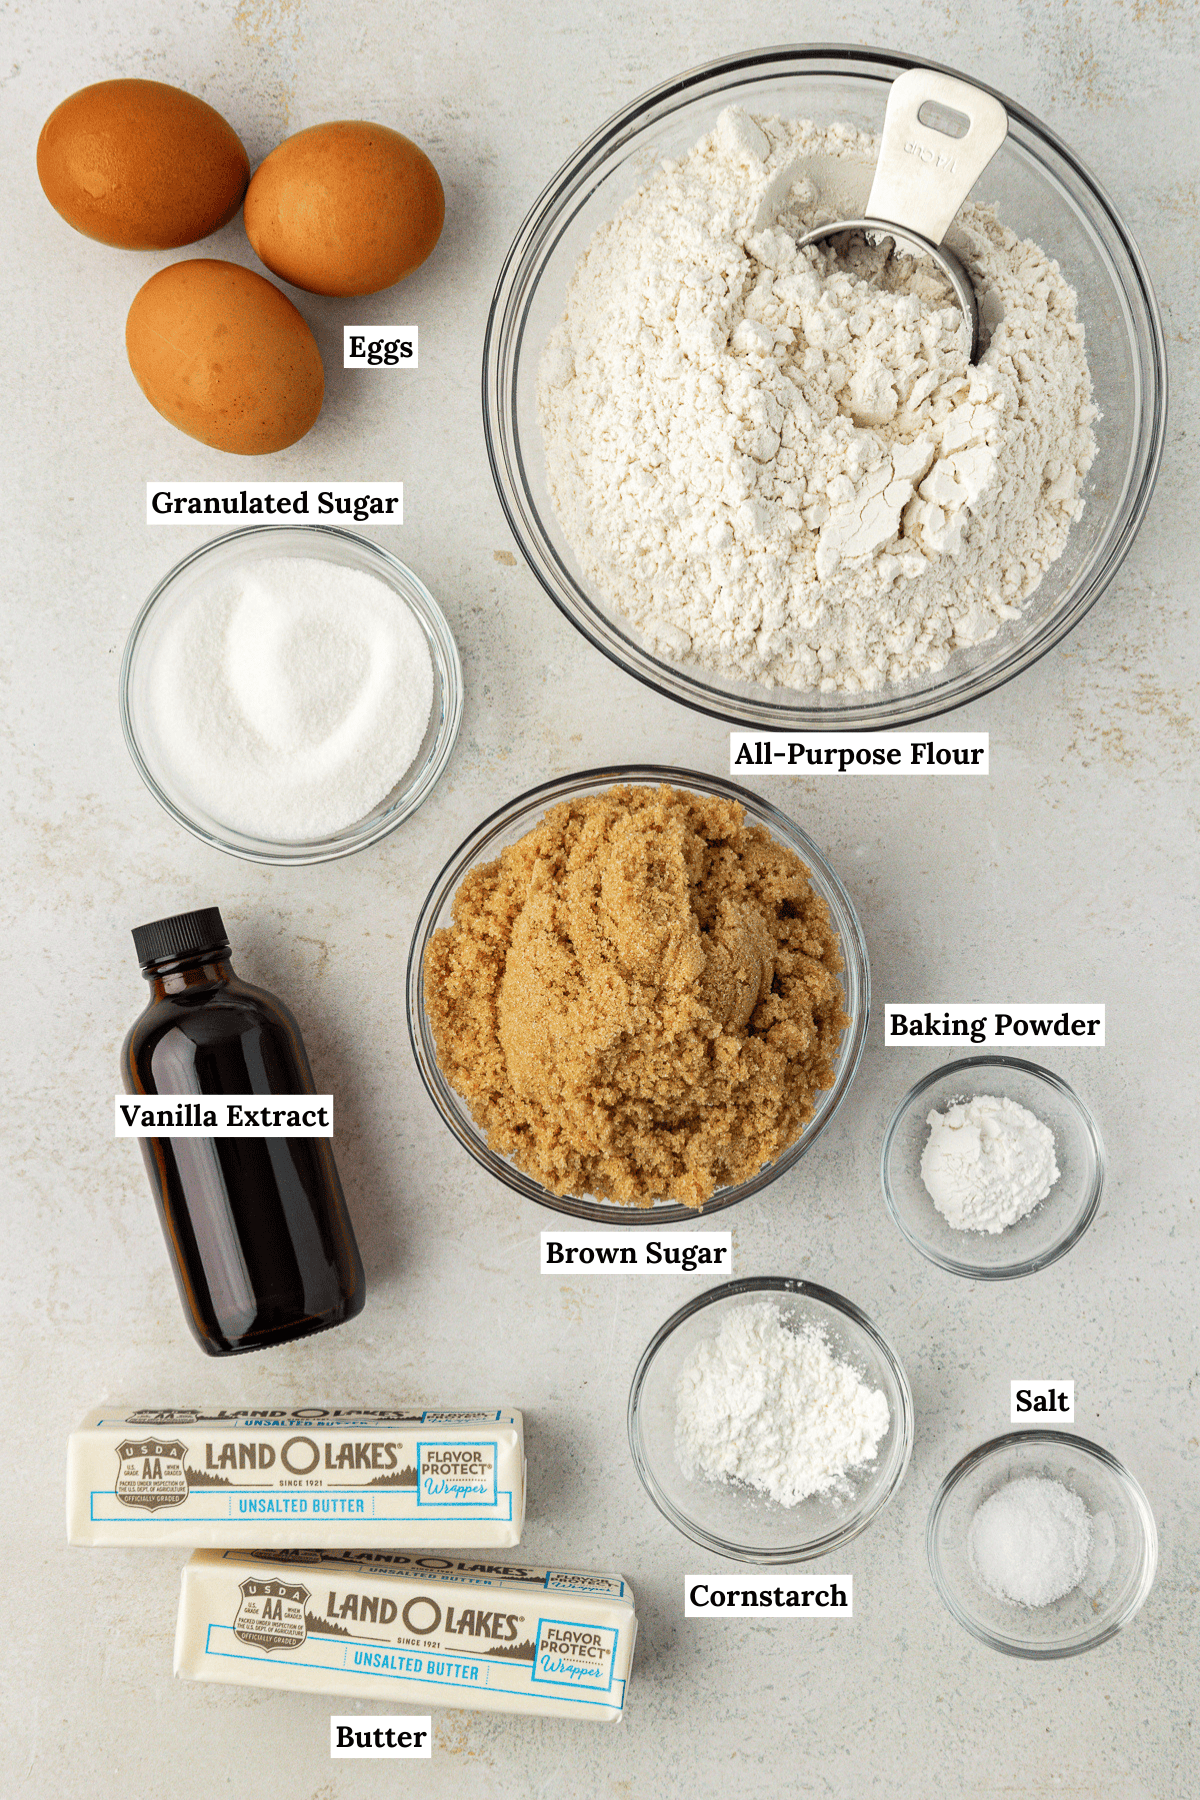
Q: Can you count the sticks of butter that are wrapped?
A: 2